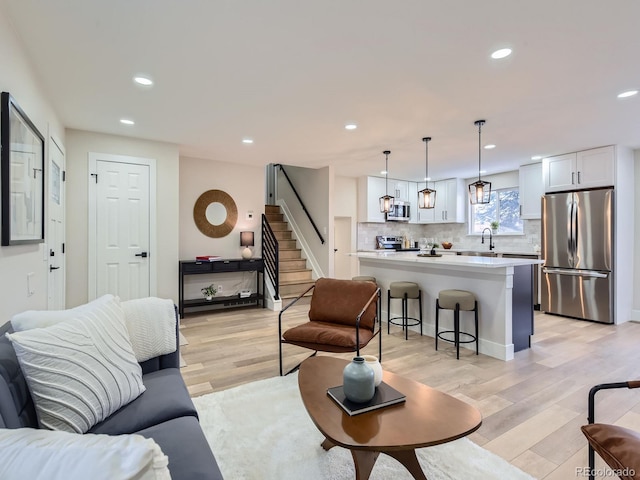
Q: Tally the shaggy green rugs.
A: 0